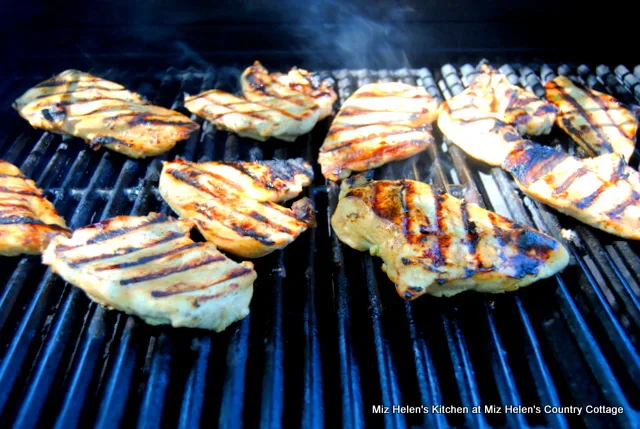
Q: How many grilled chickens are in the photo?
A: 10